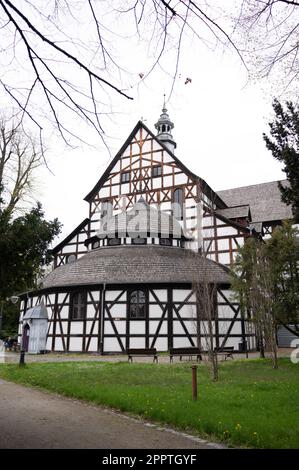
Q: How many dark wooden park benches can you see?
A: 3